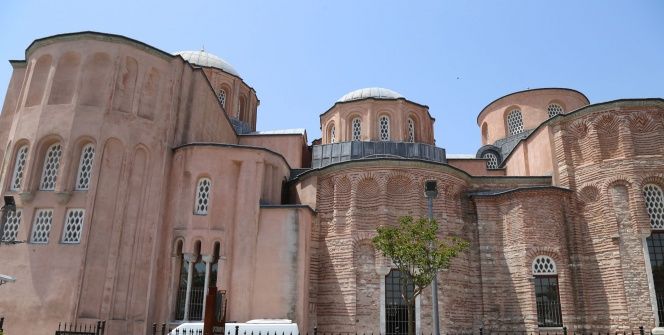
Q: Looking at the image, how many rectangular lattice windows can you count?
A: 3